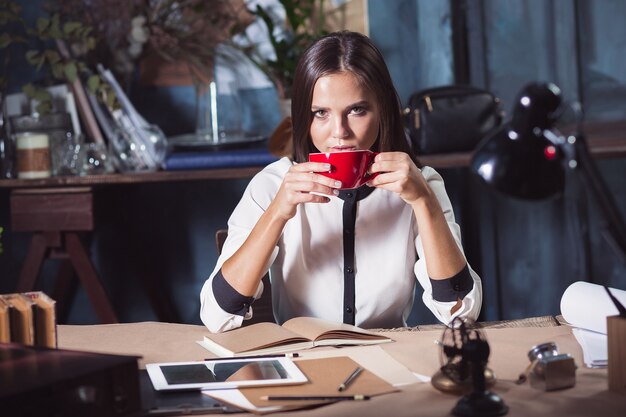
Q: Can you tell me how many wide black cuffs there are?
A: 2